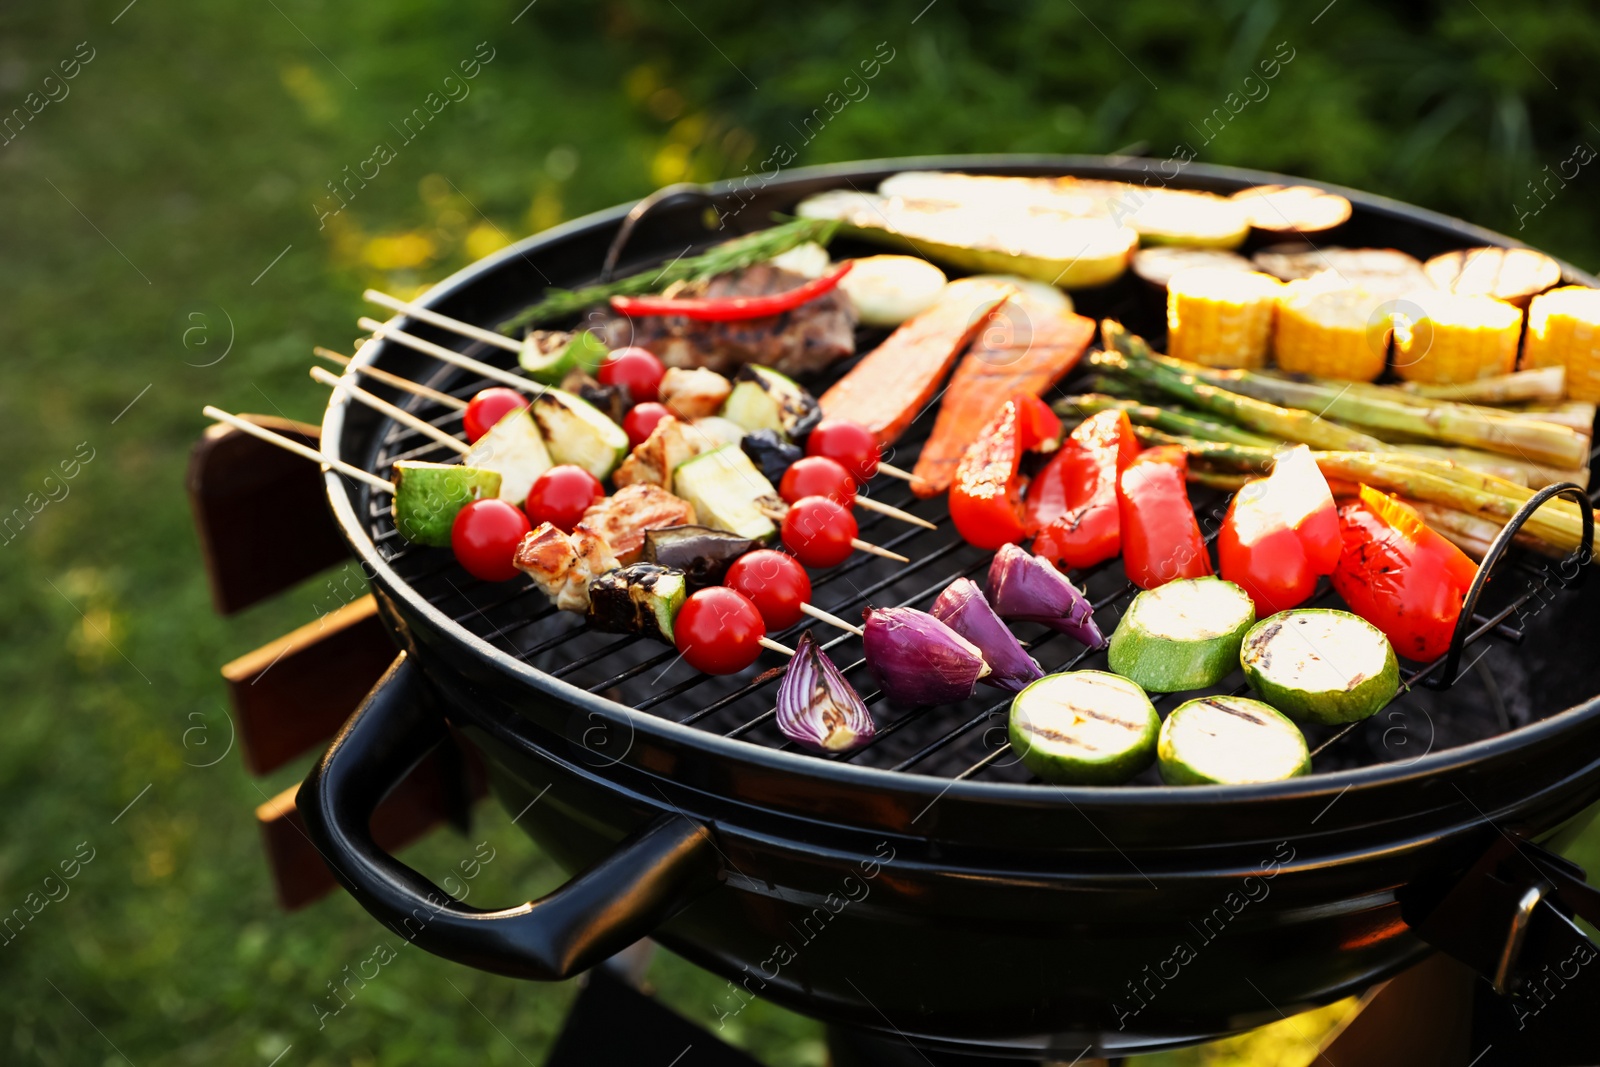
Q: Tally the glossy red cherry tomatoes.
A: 10